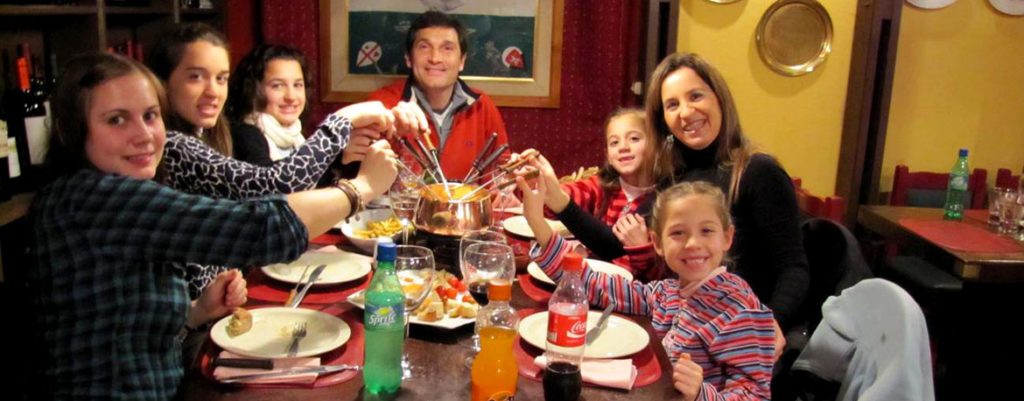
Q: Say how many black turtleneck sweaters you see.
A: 1